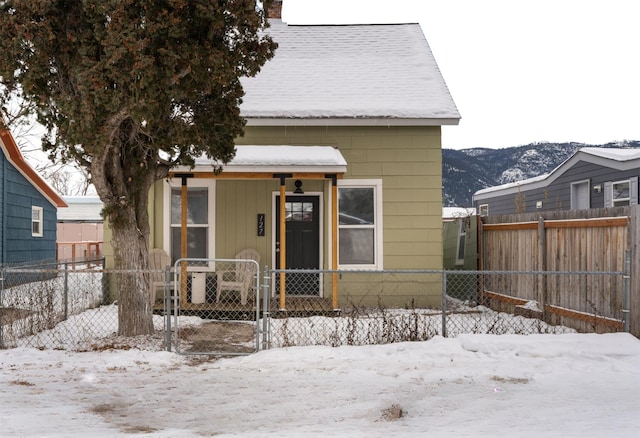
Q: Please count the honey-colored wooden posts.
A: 3